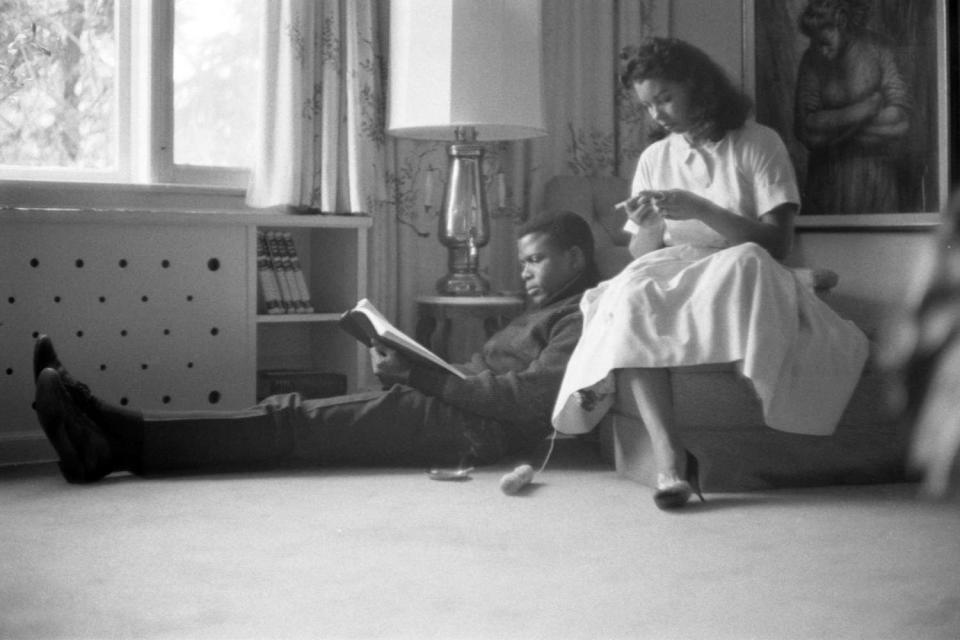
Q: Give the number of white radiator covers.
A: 1